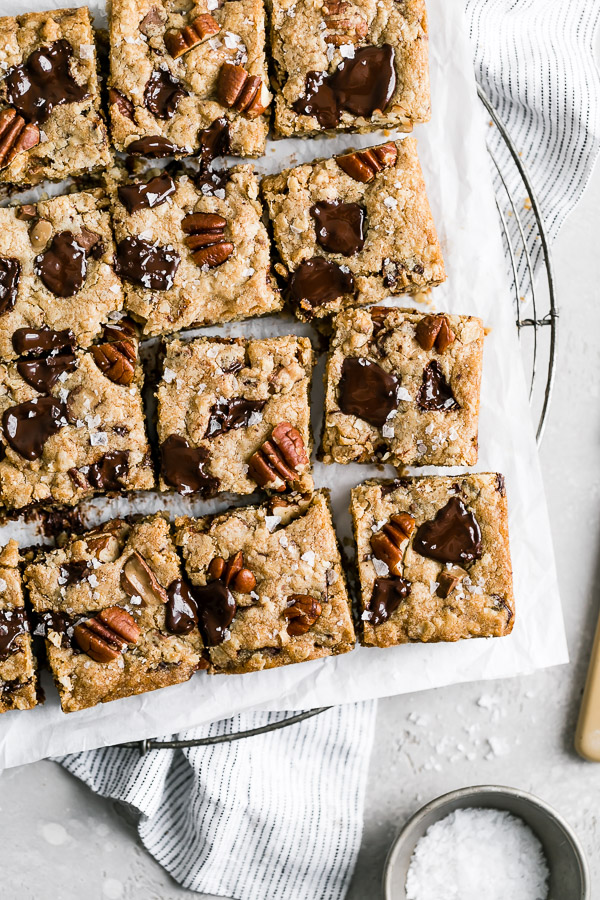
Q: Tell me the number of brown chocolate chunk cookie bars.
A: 13